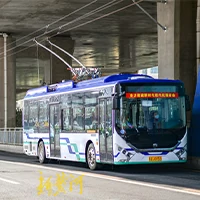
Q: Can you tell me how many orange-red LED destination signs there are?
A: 1